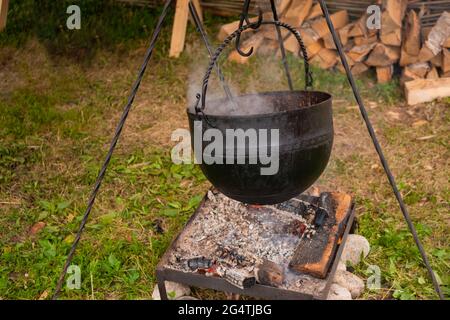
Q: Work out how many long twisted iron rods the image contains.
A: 3